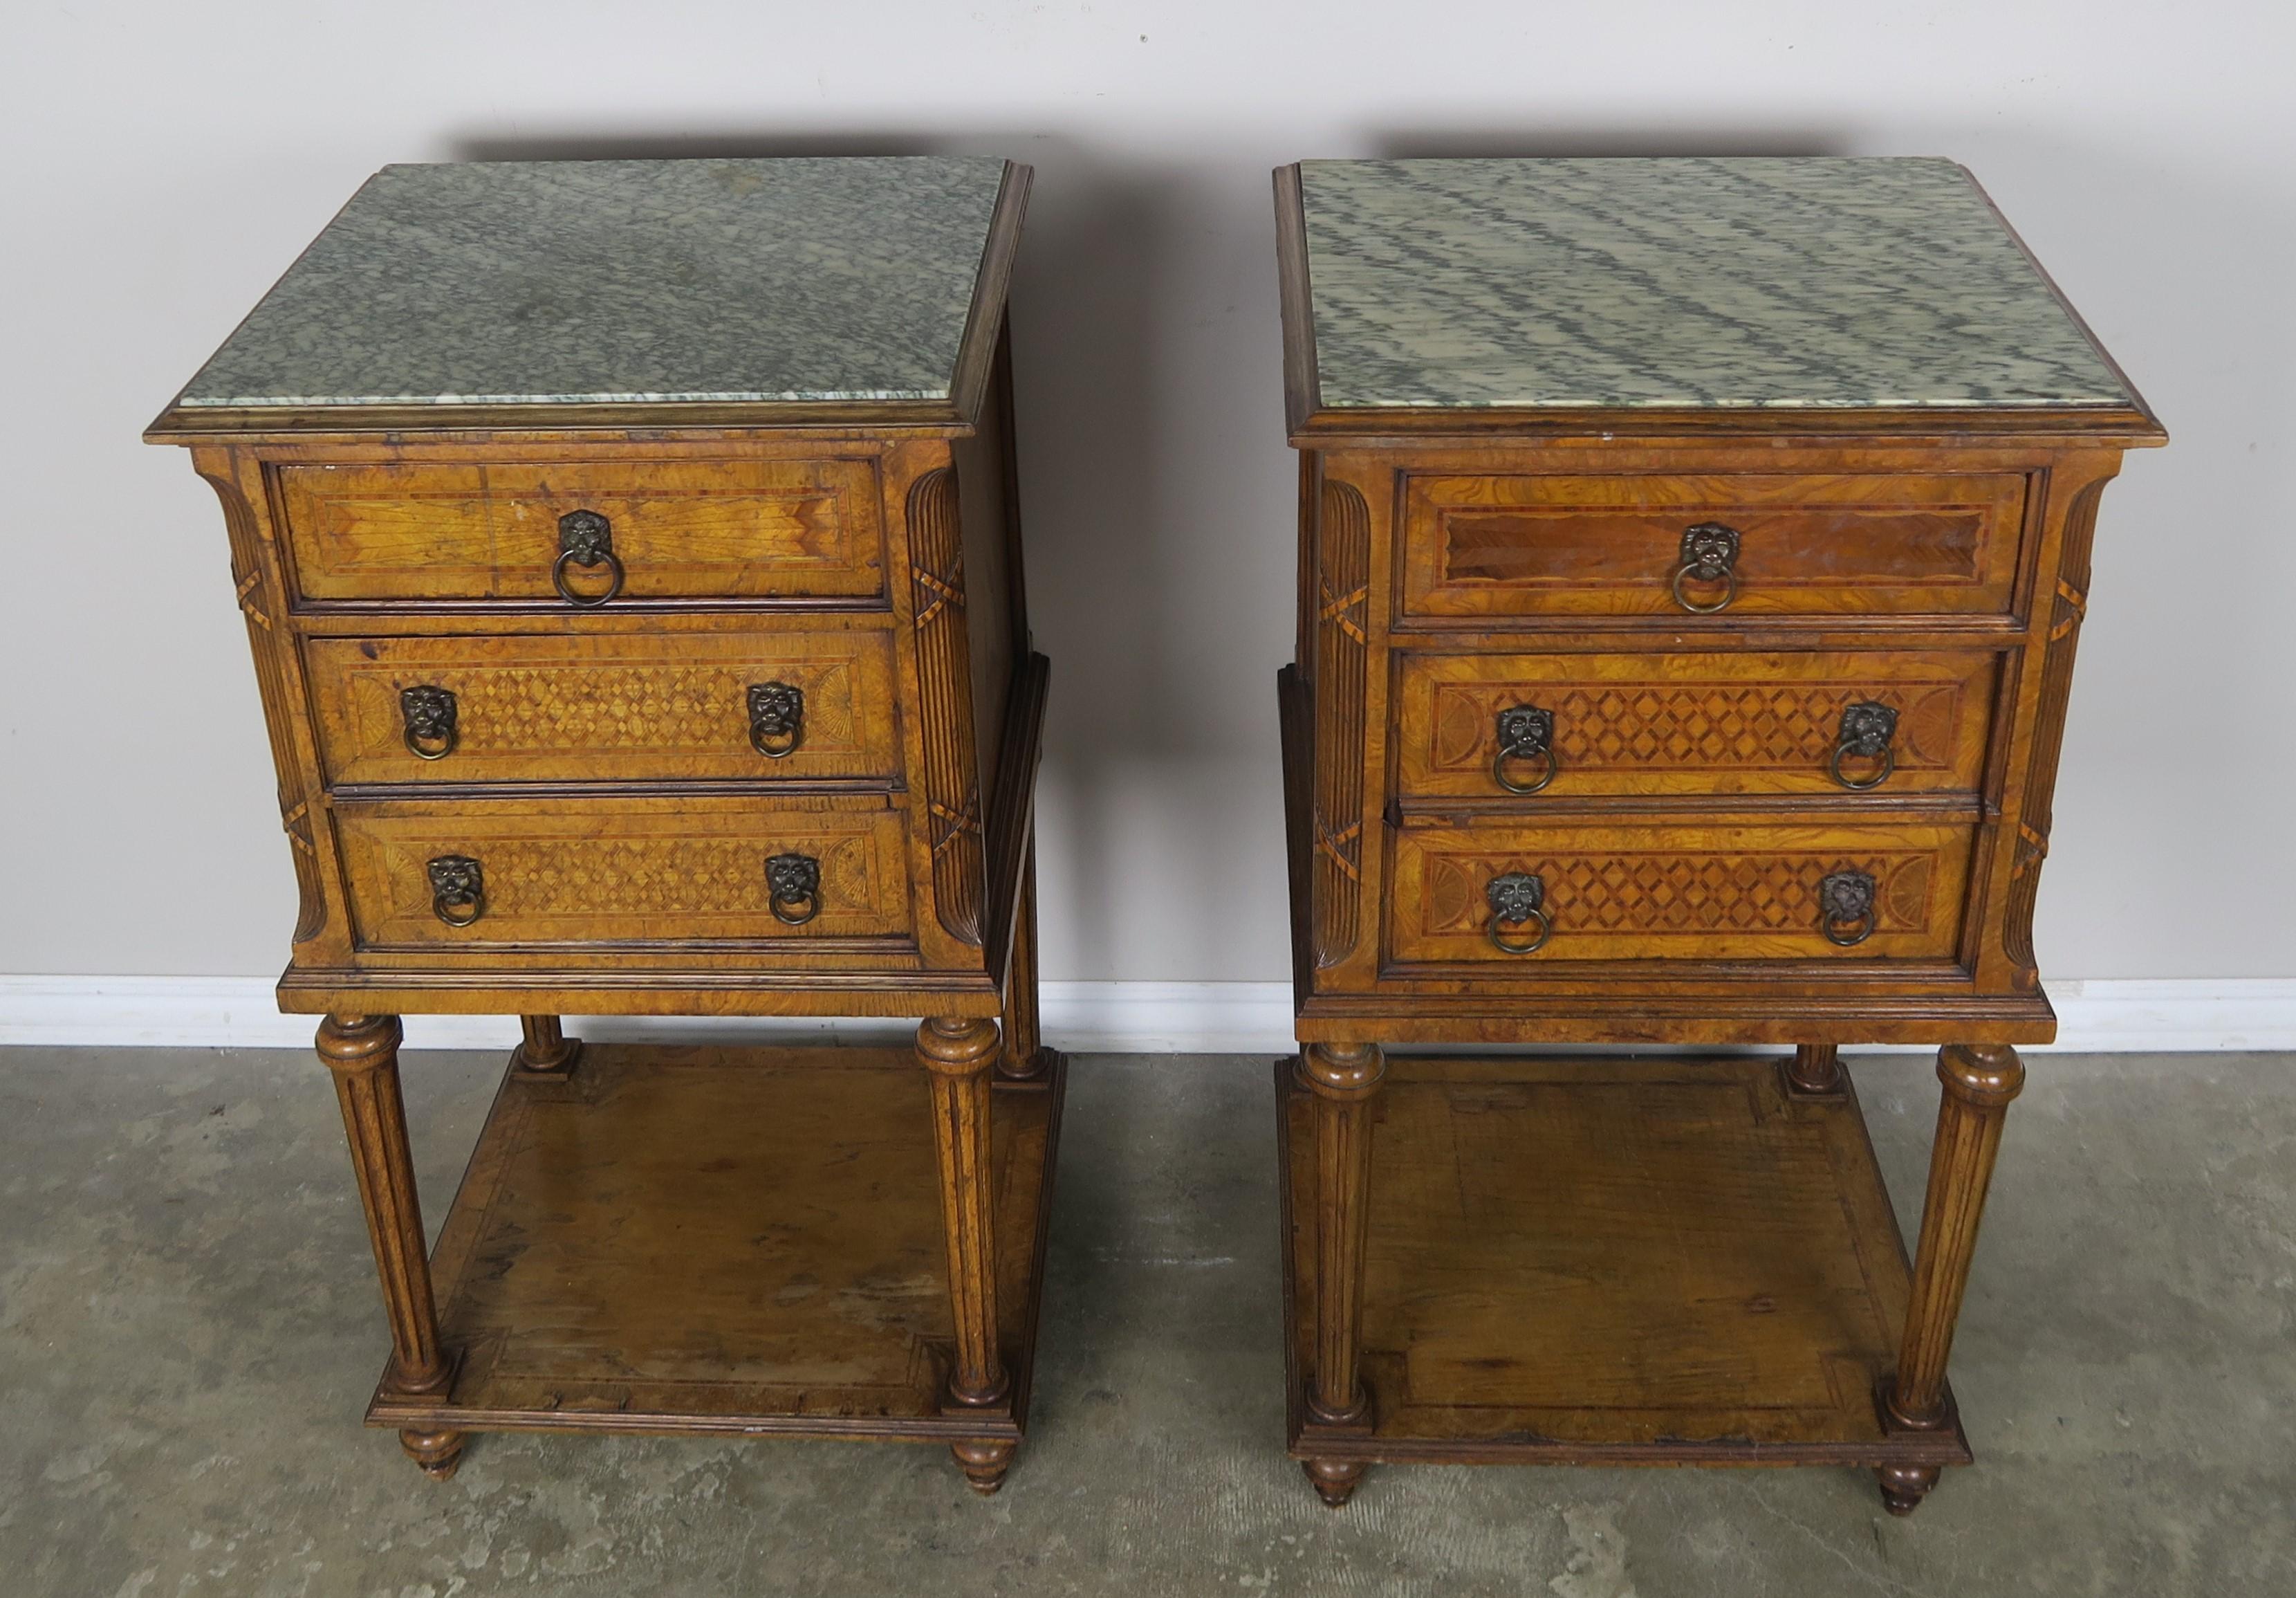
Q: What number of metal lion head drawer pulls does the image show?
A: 10